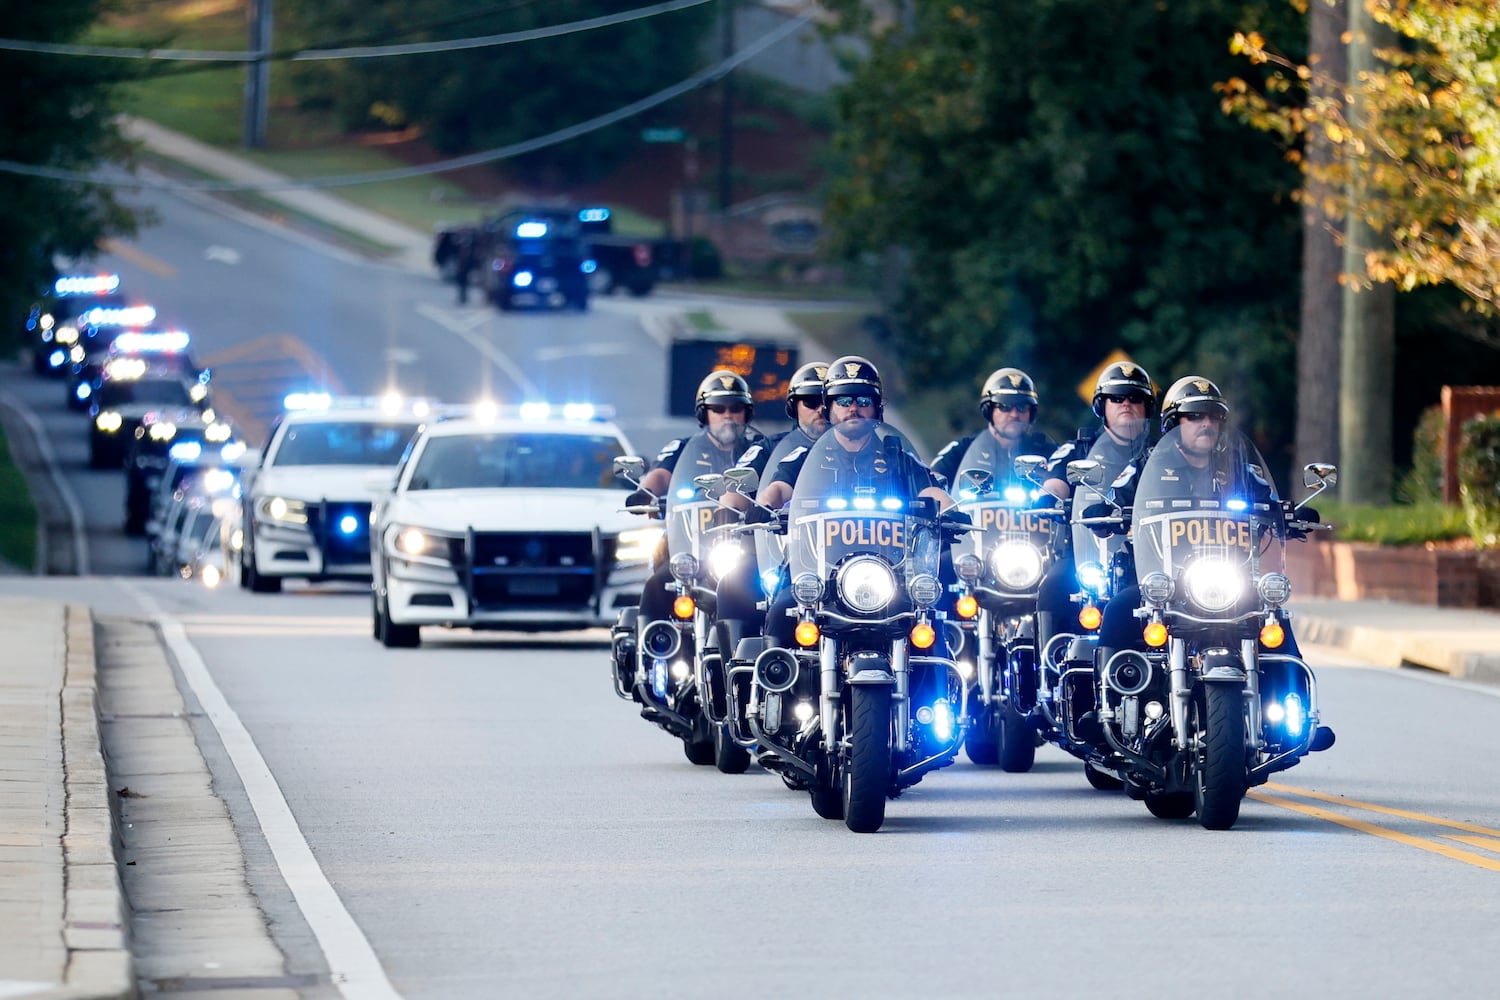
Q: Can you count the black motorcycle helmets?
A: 6